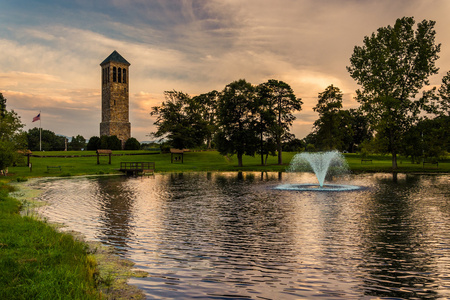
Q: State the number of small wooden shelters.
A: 3